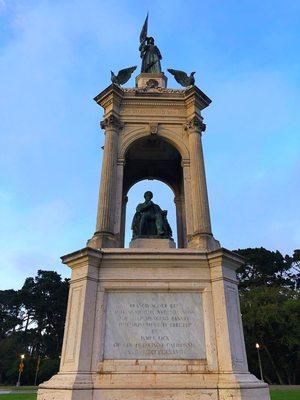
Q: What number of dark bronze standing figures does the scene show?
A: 1